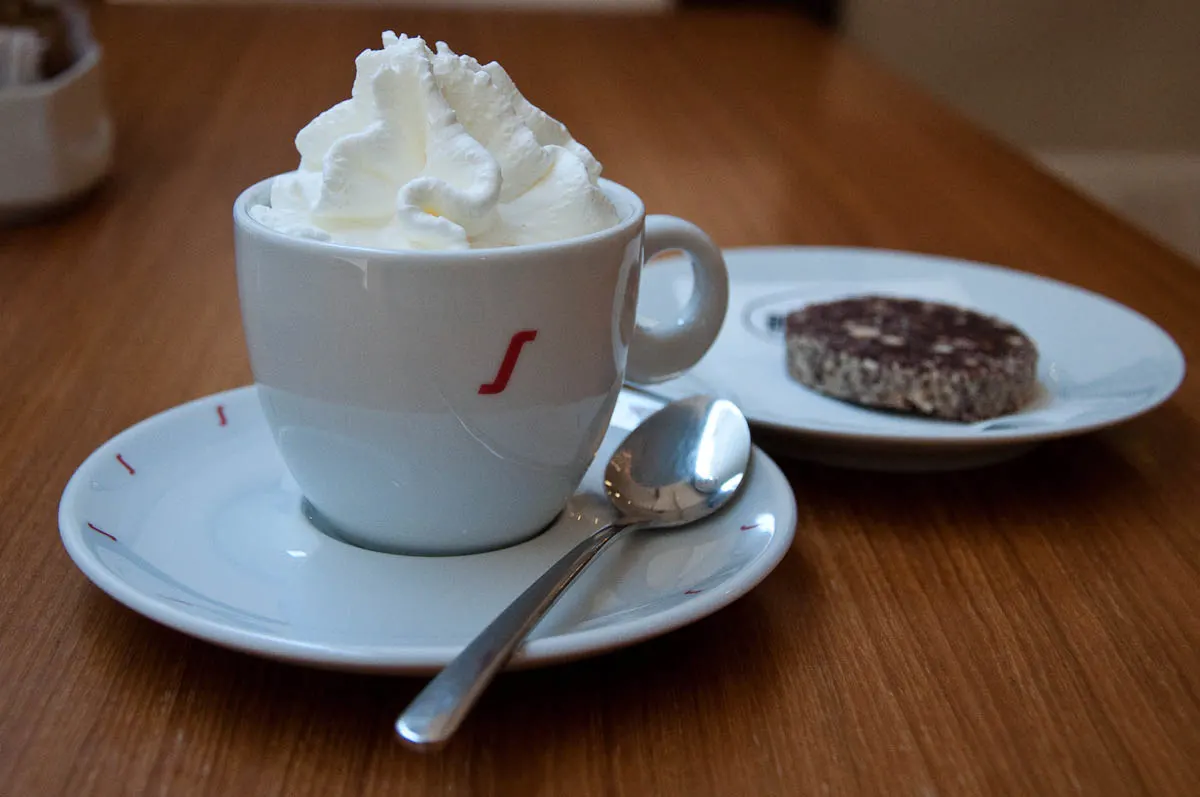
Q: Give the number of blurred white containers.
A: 1